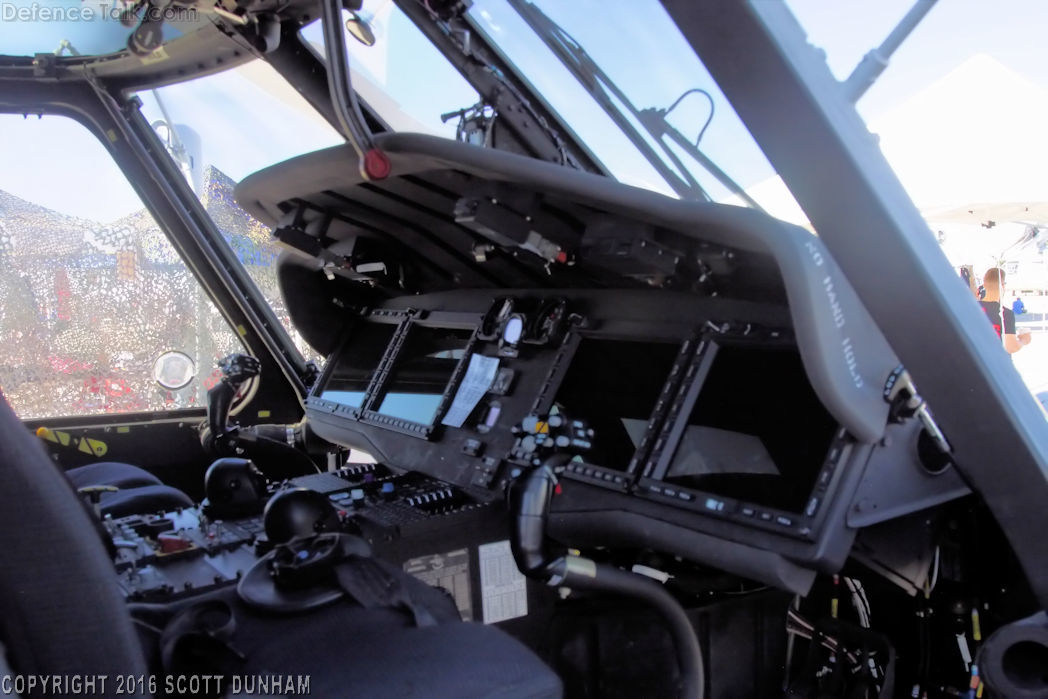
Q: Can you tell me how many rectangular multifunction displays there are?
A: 4